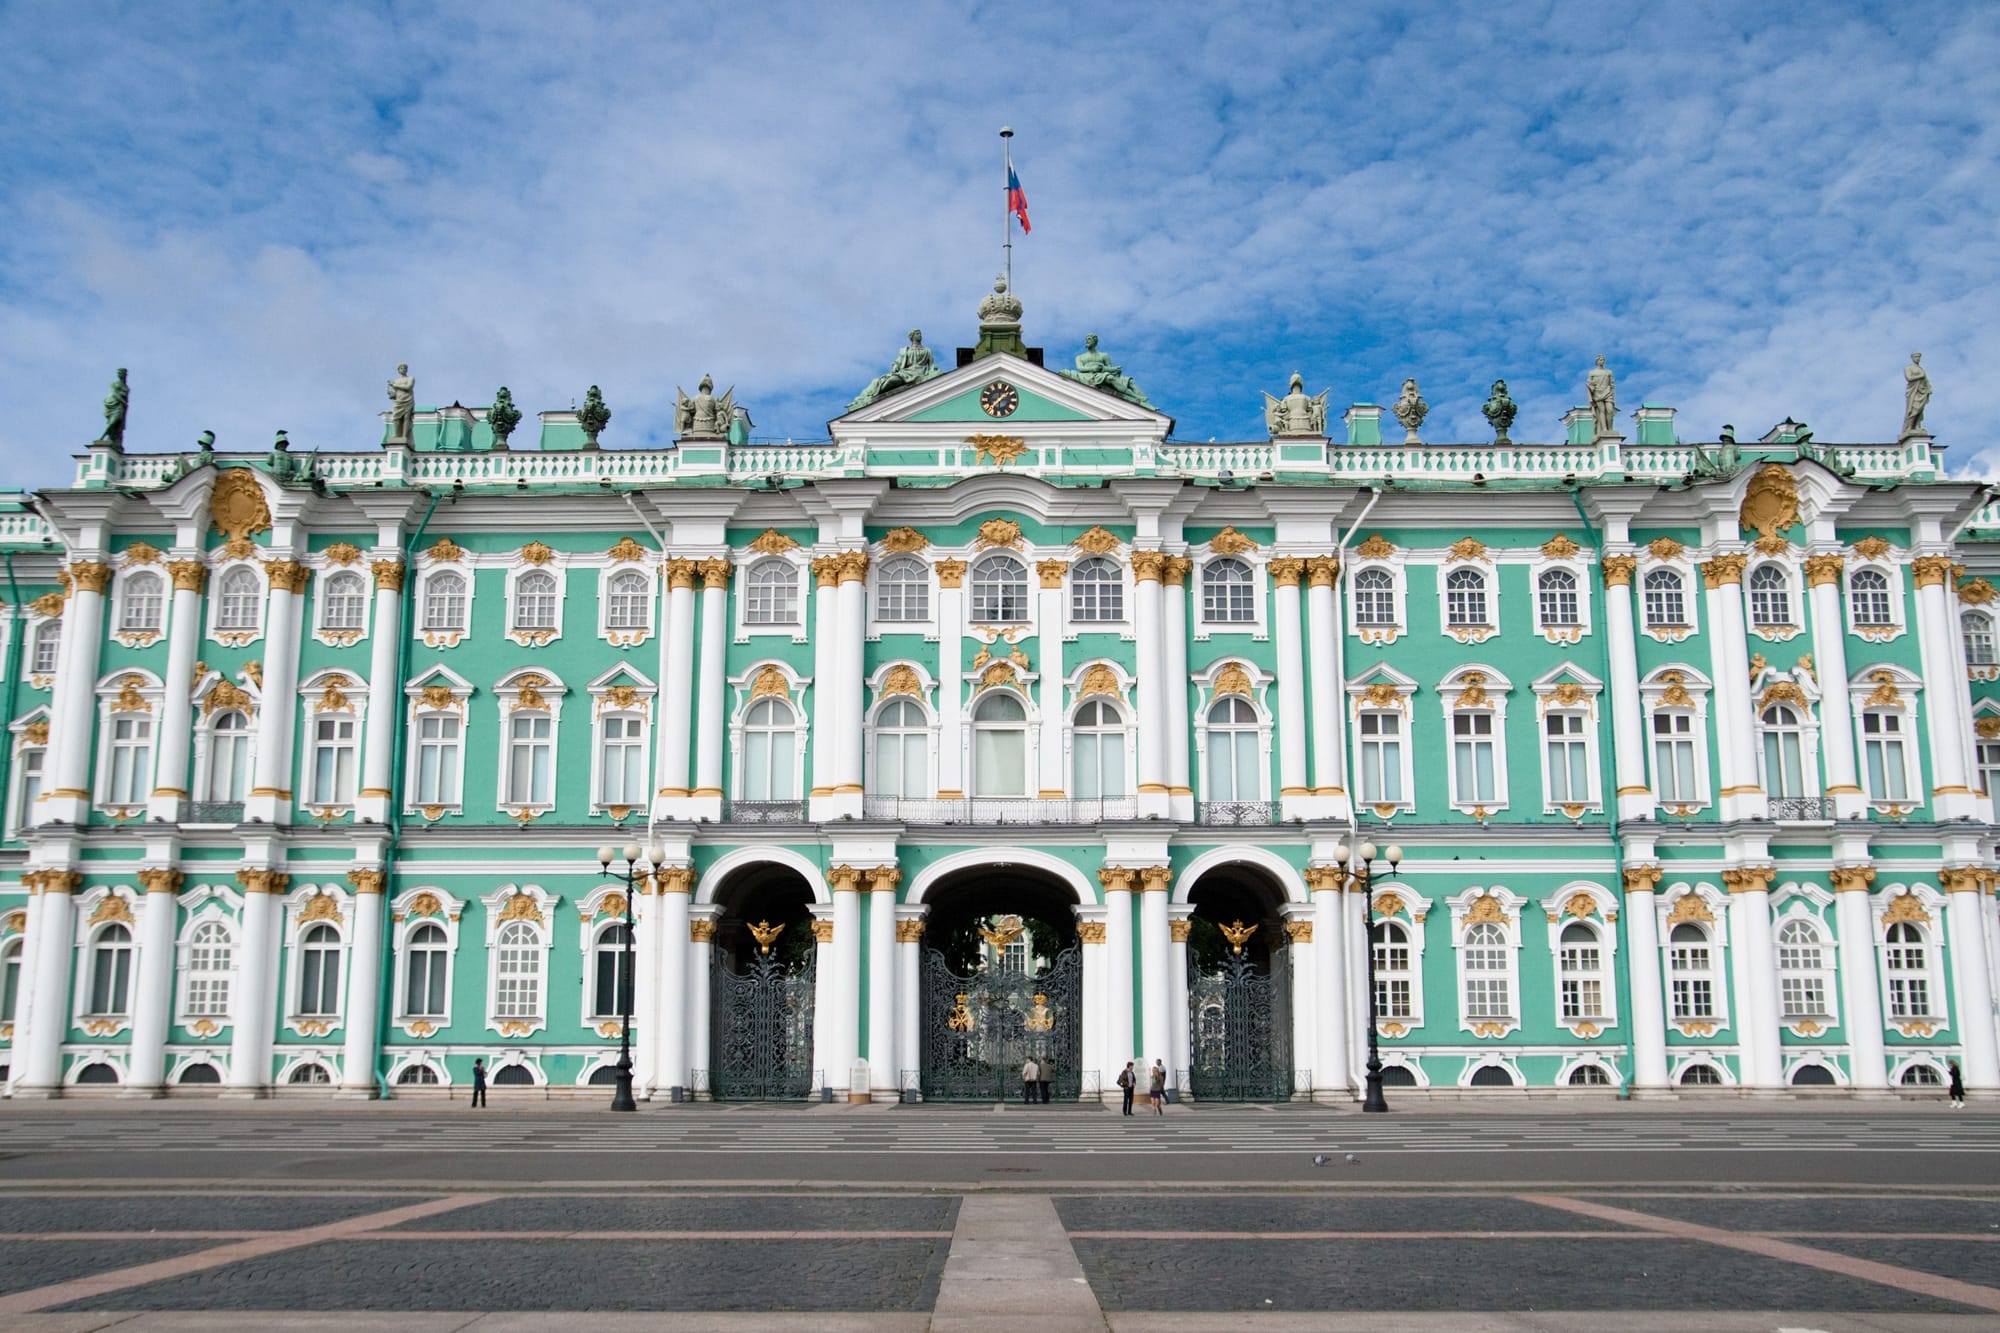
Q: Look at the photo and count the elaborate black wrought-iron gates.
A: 3